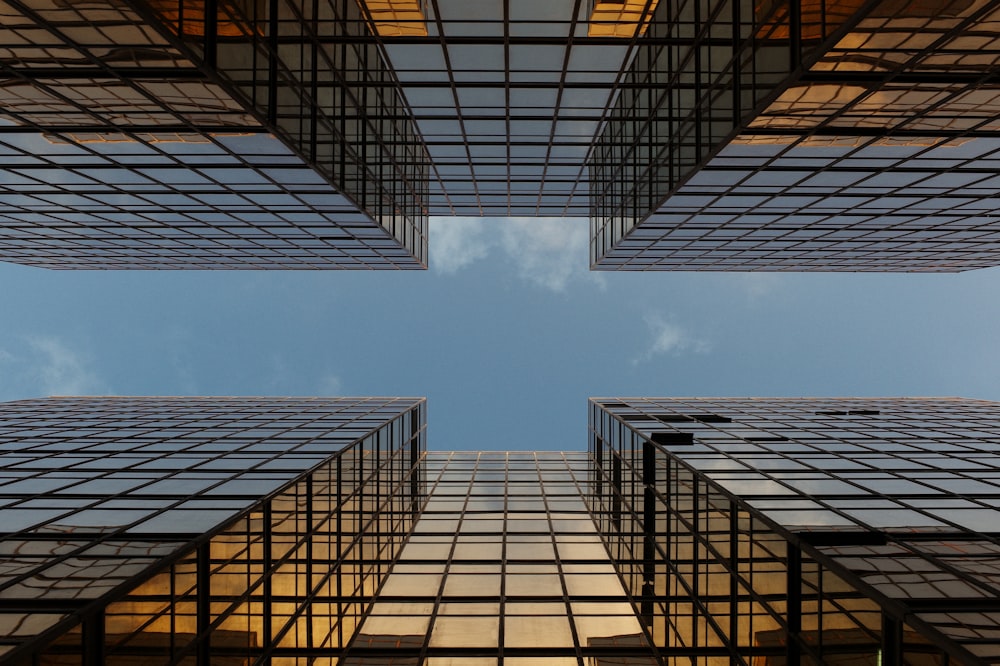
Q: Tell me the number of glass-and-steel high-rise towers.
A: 4